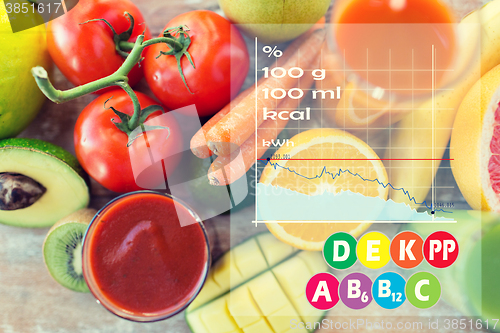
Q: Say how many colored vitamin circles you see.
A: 8